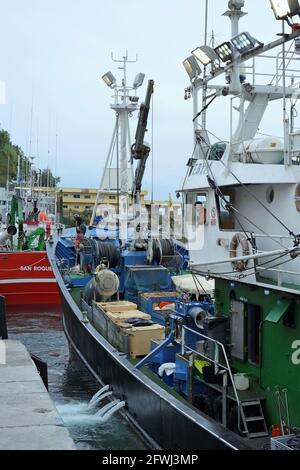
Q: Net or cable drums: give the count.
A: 2